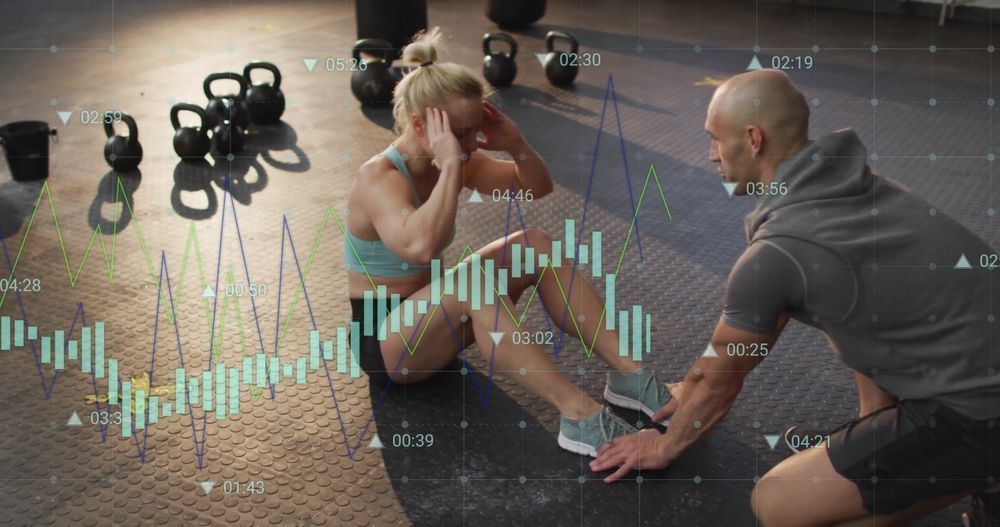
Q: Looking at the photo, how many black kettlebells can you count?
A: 8